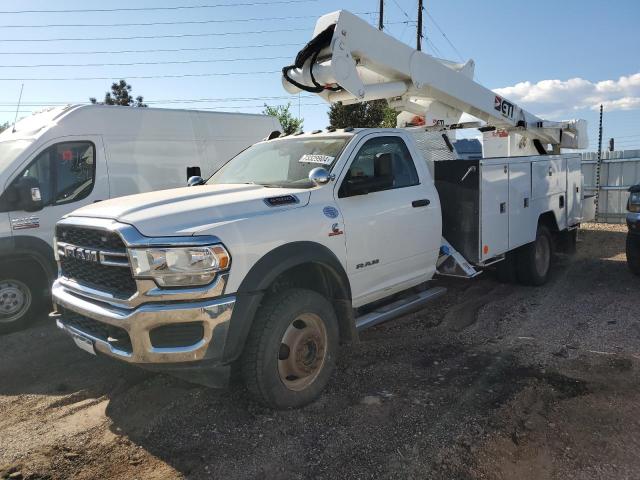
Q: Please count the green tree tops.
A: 3